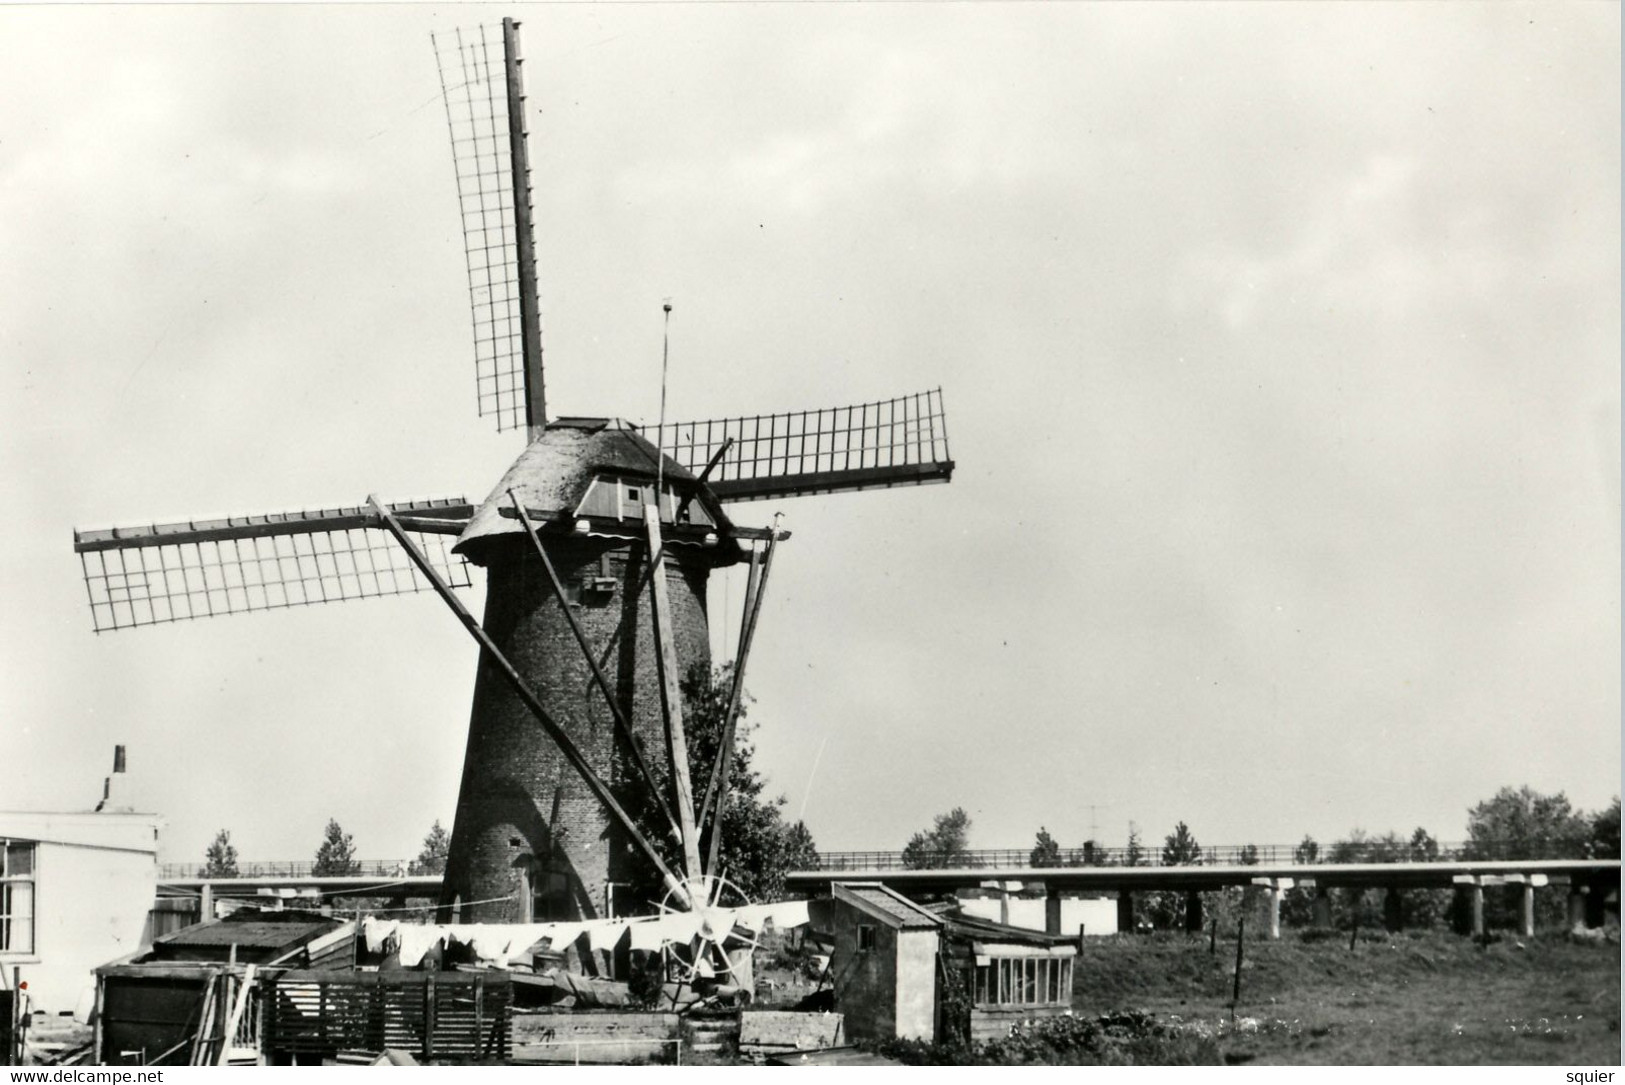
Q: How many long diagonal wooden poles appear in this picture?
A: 5